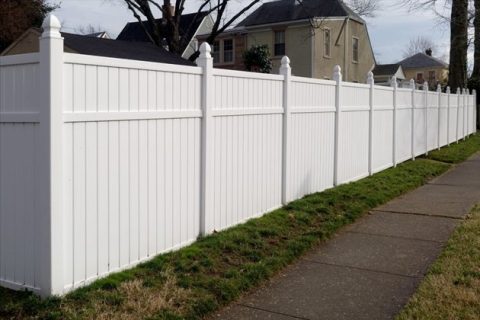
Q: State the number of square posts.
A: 14